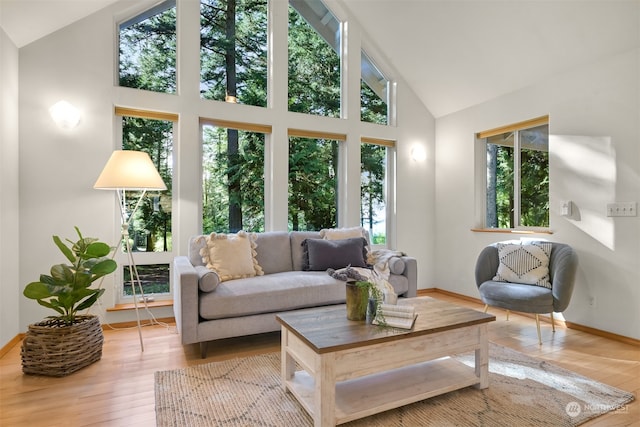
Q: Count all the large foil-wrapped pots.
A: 0